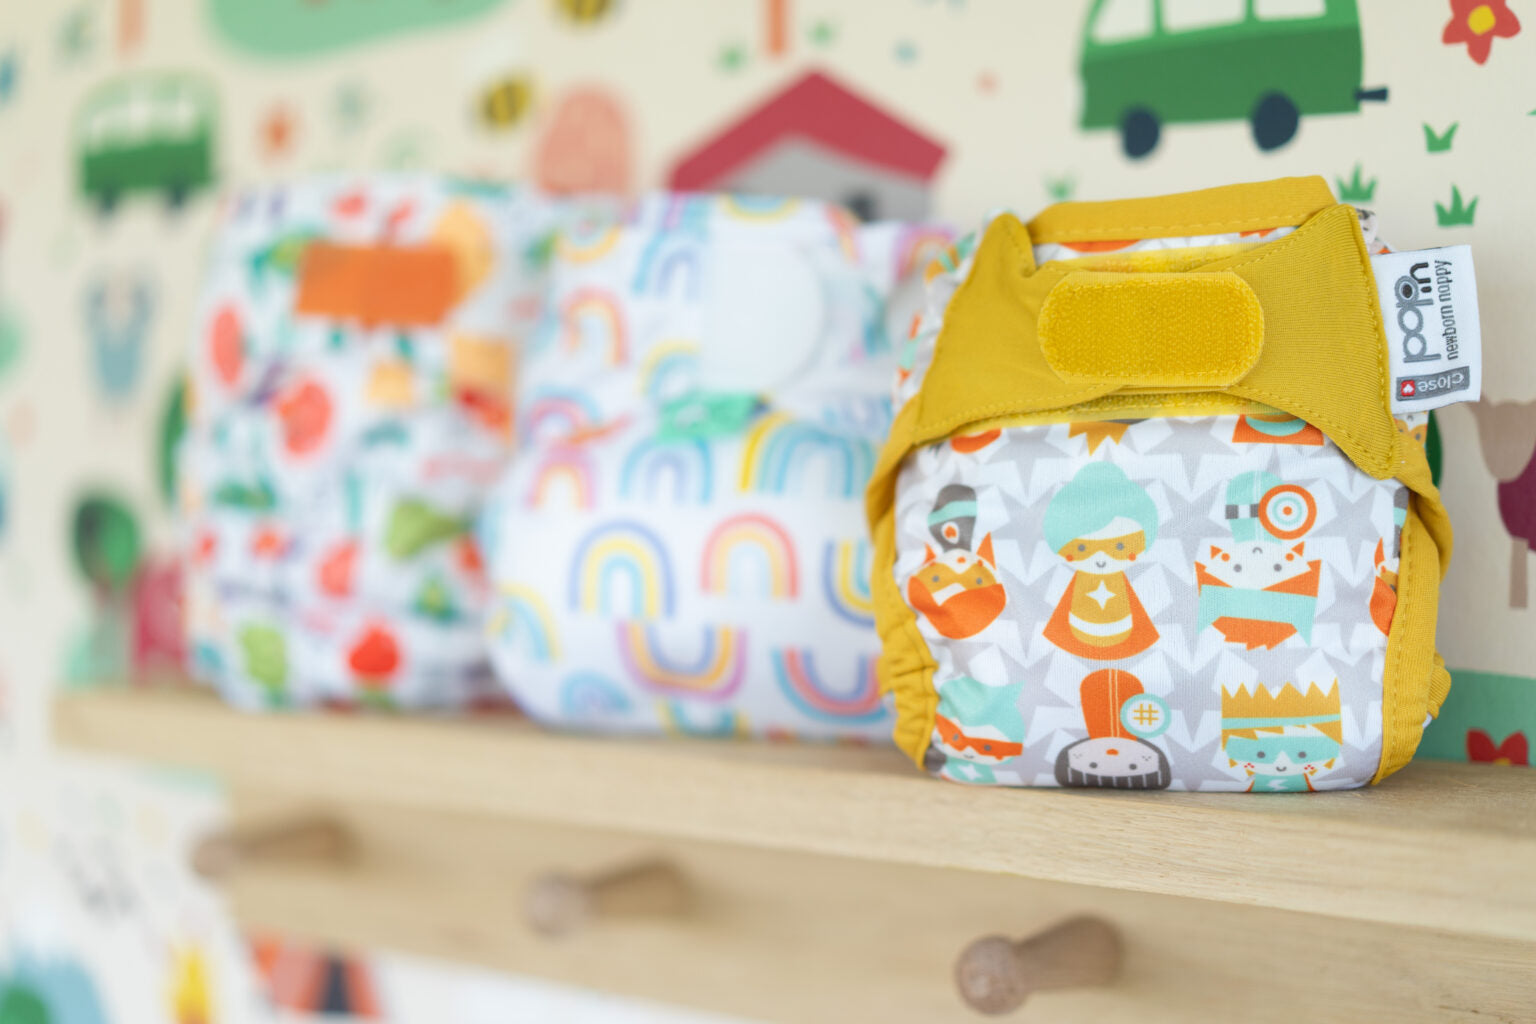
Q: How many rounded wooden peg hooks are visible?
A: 3